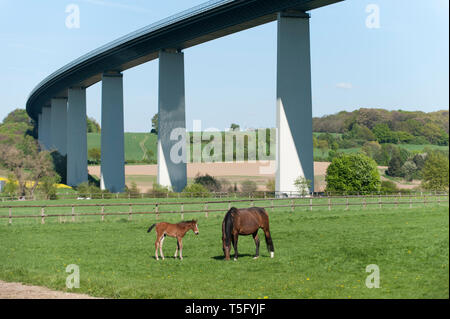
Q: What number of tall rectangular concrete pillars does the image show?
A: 7